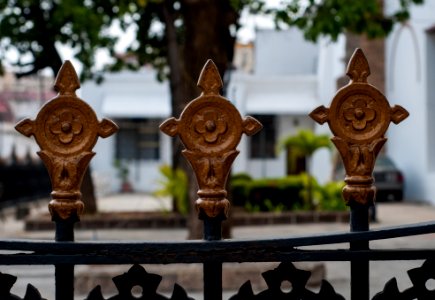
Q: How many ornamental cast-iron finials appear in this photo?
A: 3